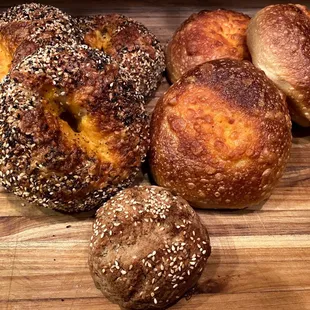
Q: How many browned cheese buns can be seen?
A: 3